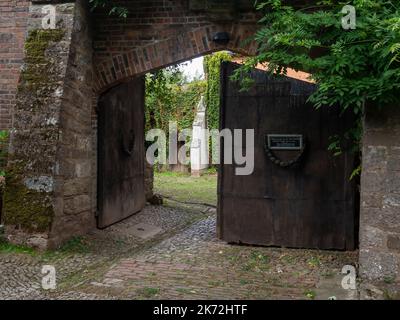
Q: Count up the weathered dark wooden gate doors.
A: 2